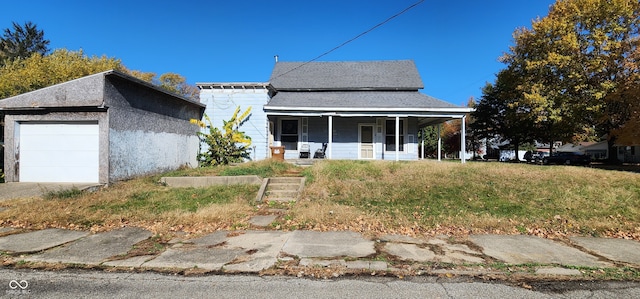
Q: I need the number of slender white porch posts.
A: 5